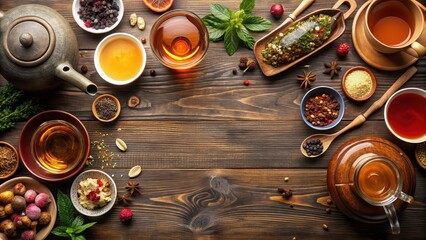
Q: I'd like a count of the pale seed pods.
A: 4